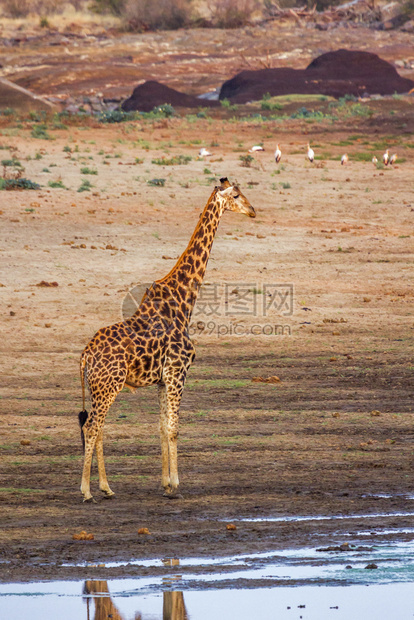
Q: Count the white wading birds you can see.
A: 8